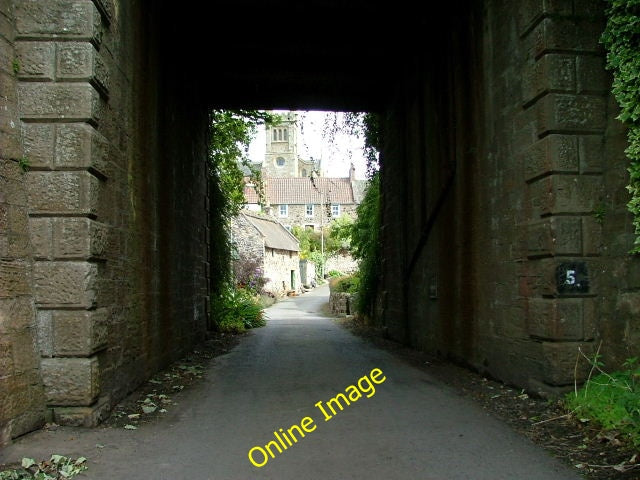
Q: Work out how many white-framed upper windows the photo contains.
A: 3